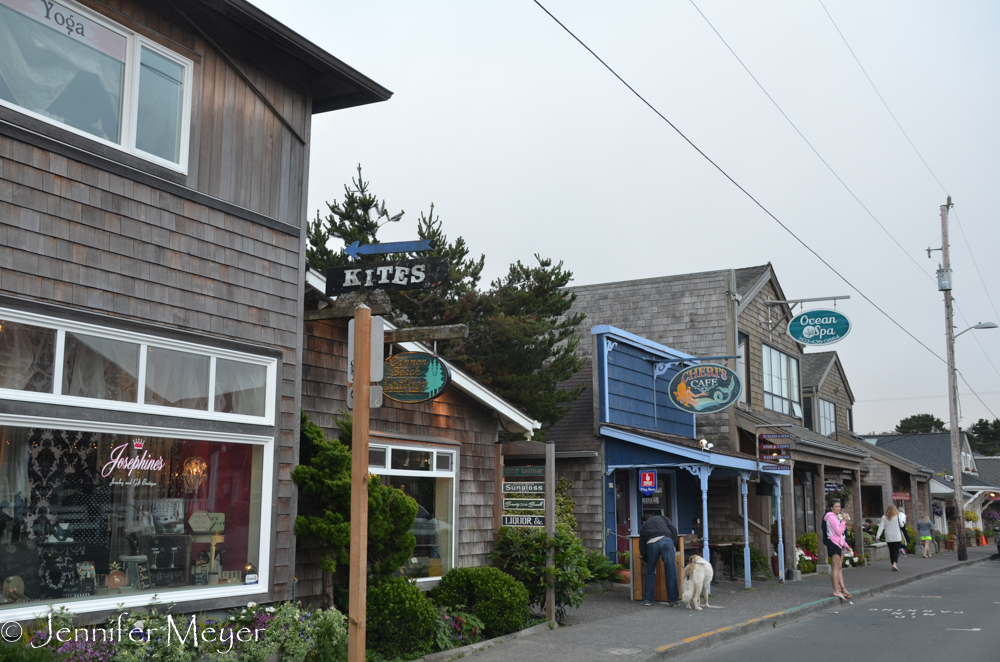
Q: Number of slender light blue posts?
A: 3